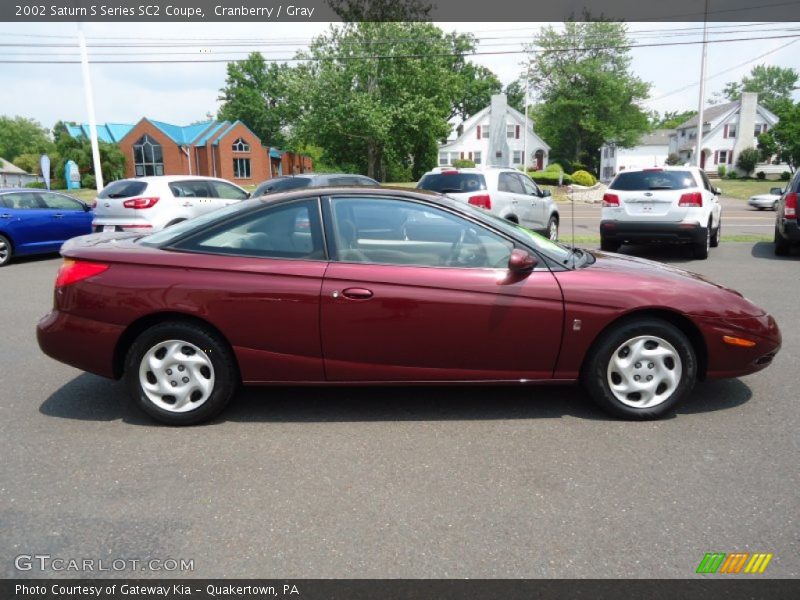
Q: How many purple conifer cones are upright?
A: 0